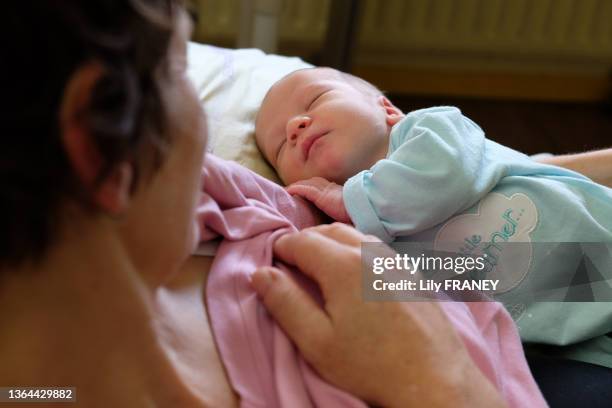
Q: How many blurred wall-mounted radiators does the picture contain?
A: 1